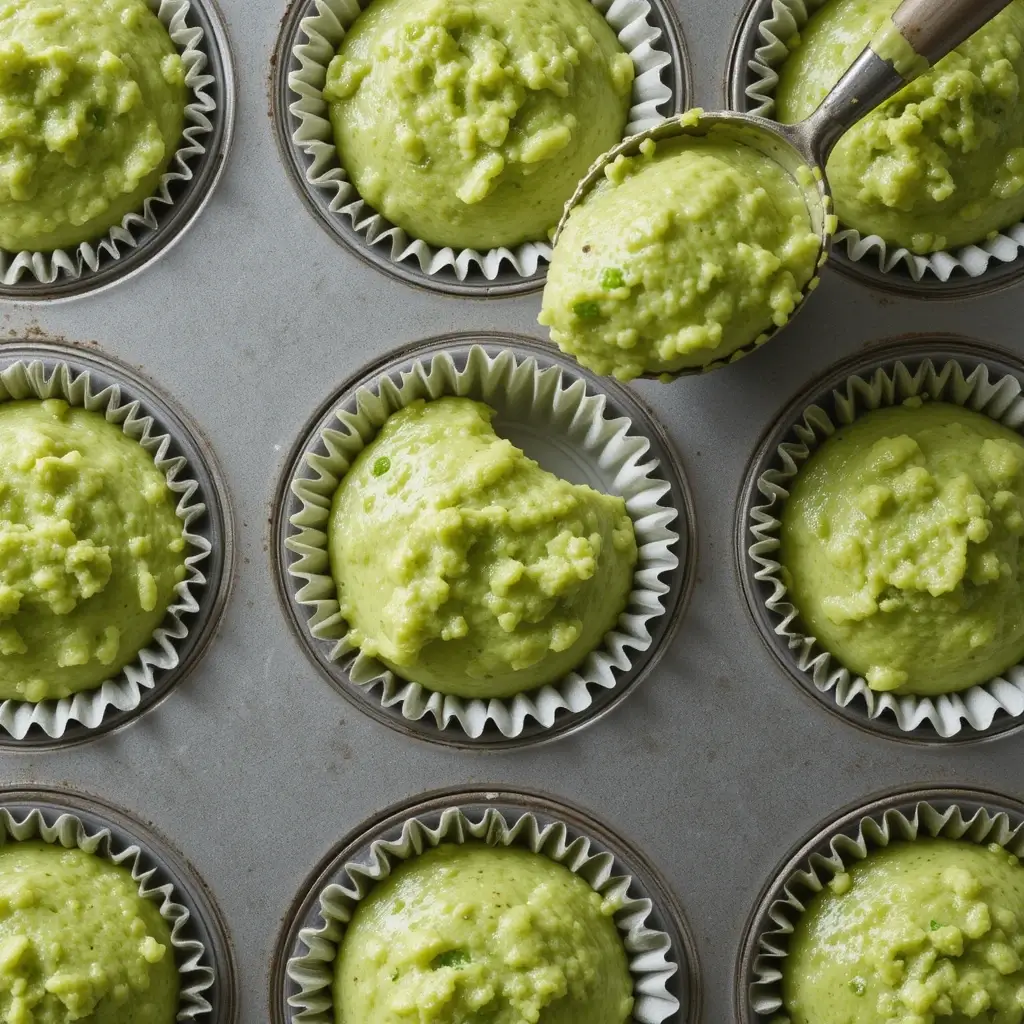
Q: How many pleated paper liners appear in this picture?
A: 9